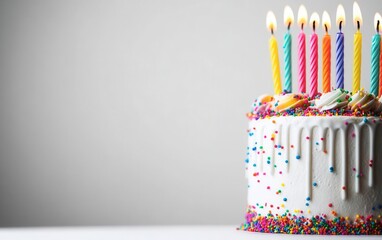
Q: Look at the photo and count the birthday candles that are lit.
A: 8